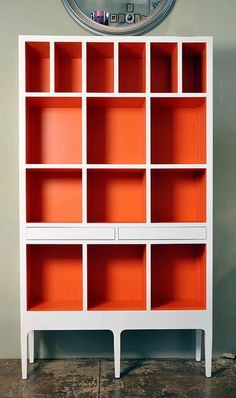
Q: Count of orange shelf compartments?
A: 15